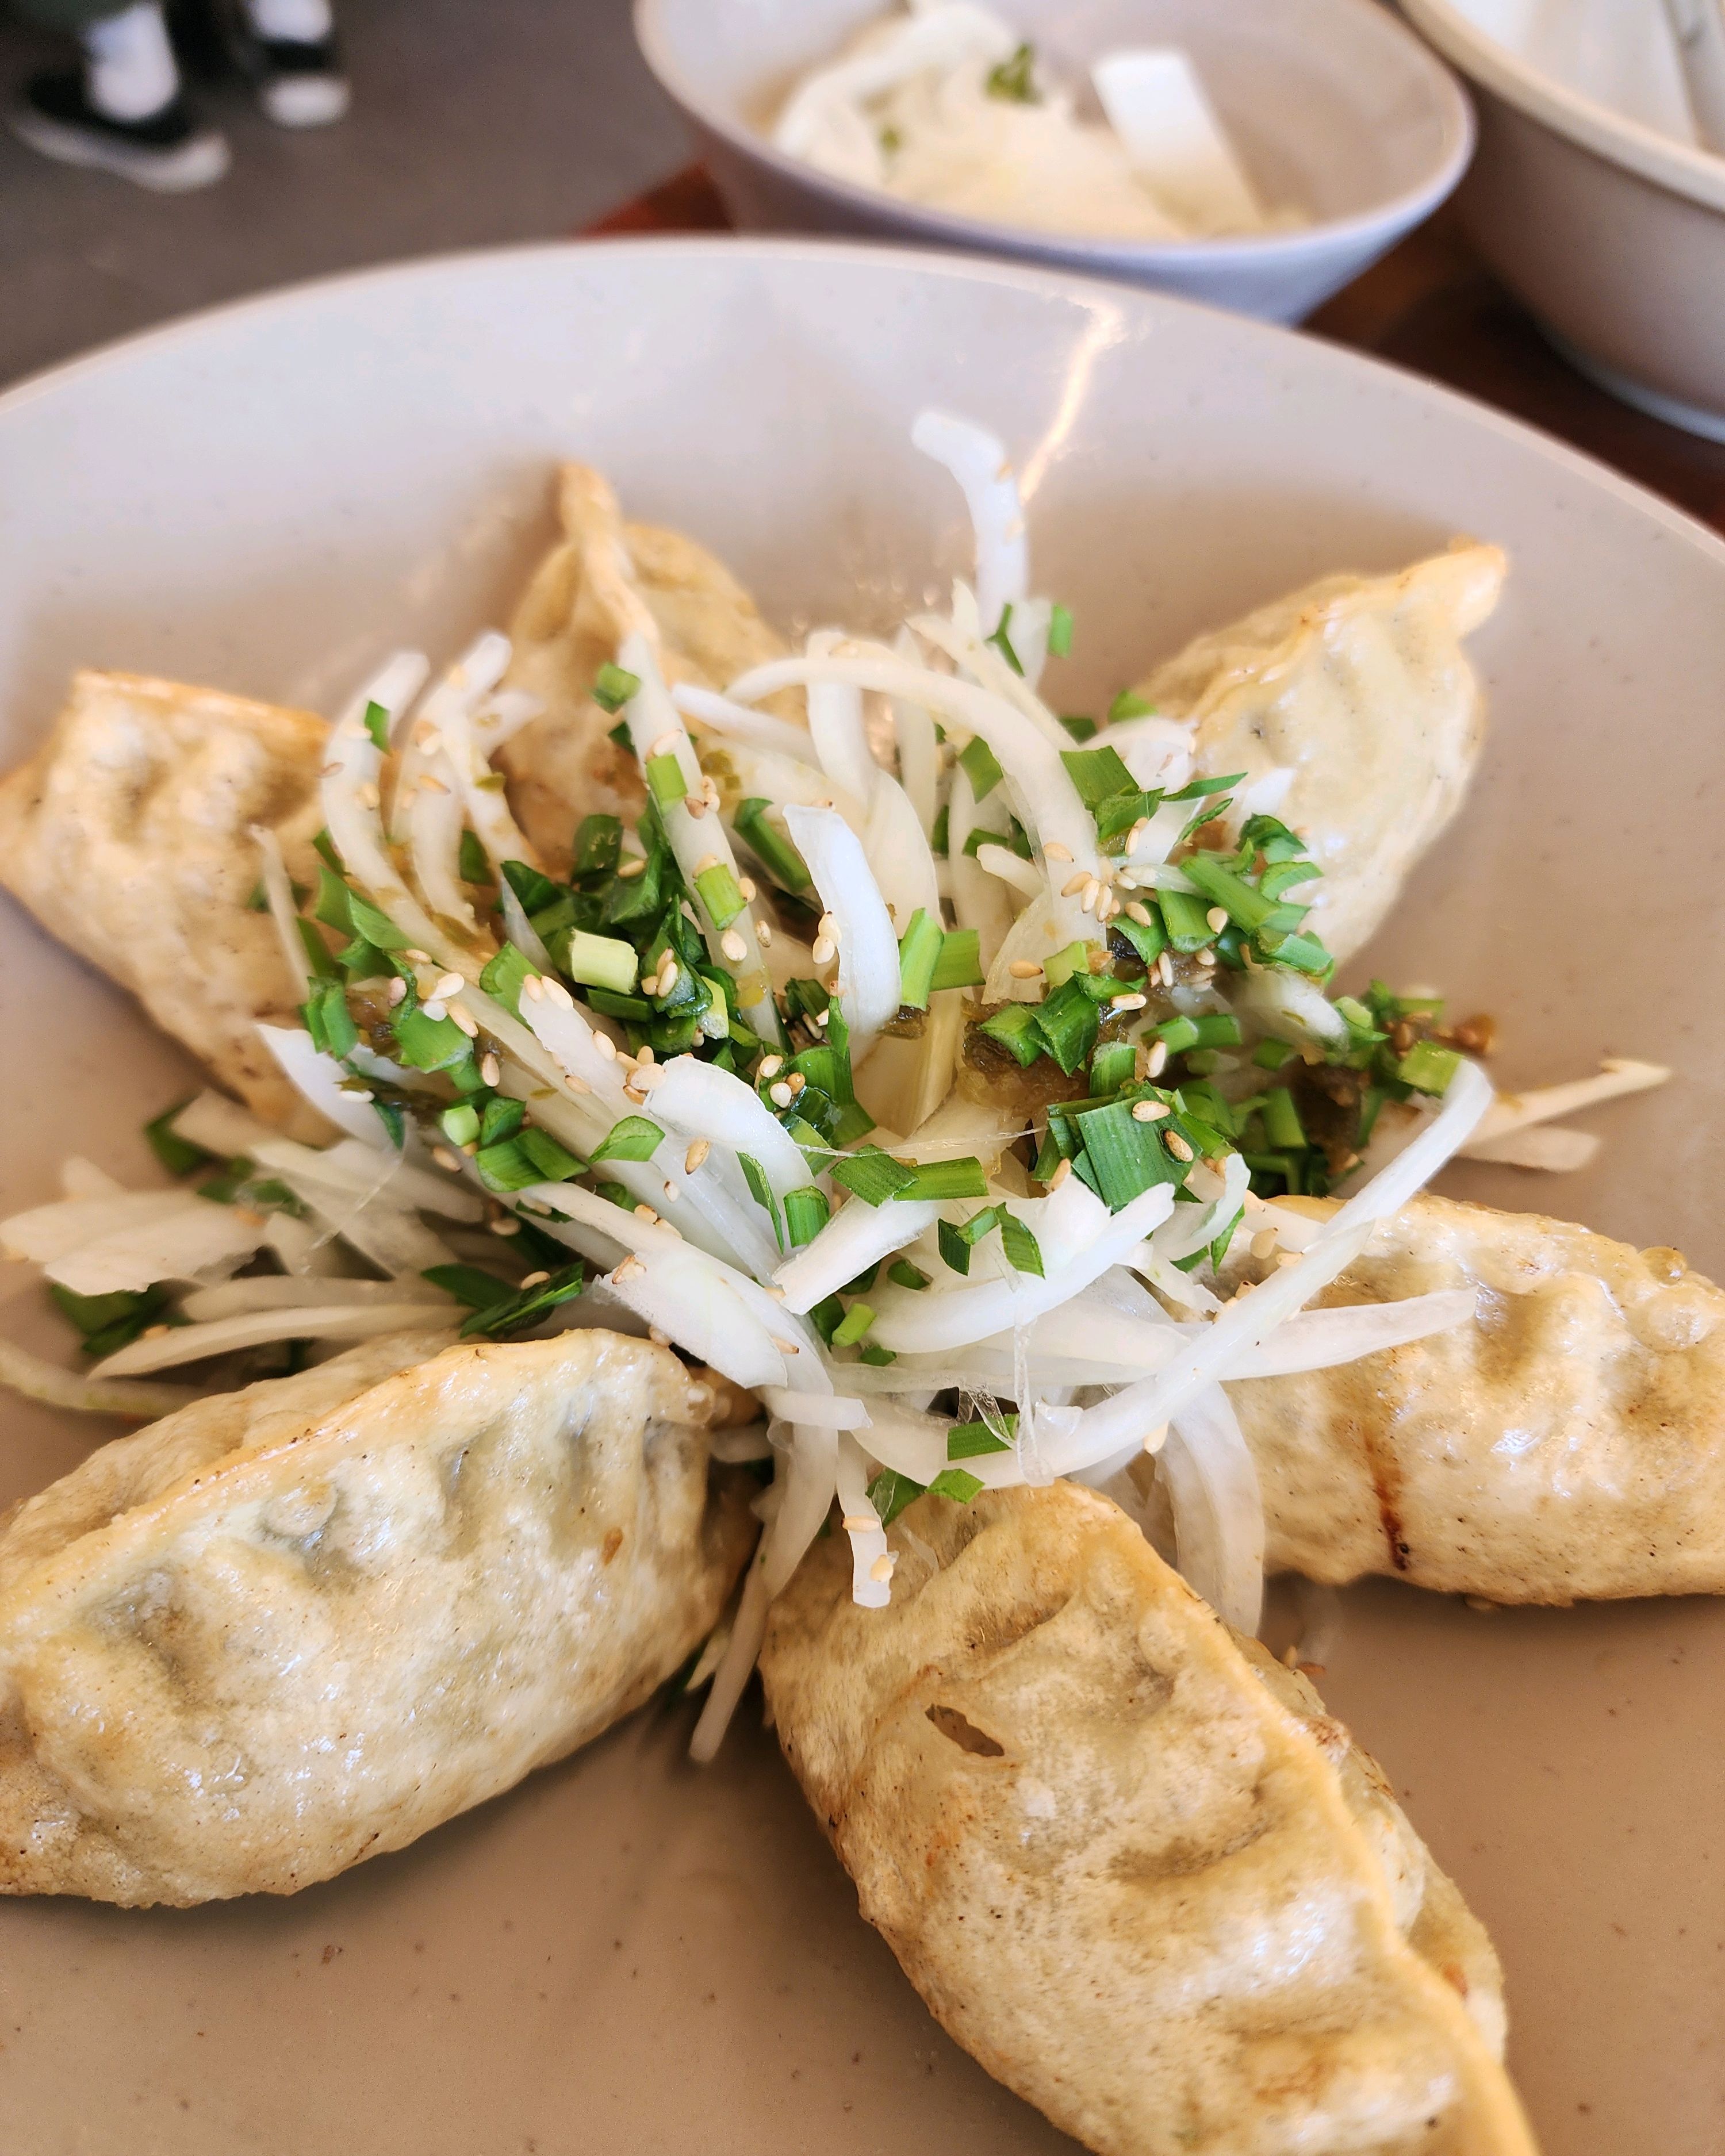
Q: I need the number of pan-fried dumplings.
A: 6